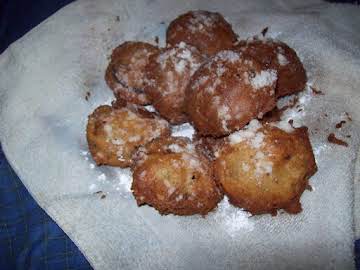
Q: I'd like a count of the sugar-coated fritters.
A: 8